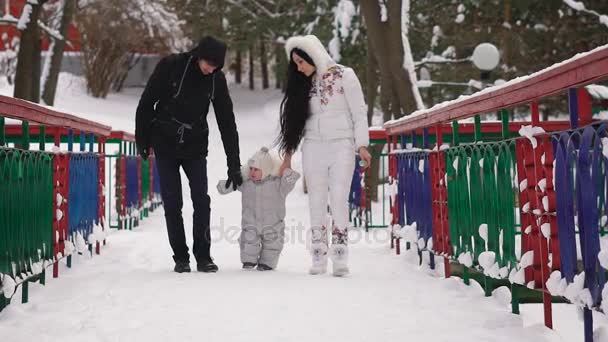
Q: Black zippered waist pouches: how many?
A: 0